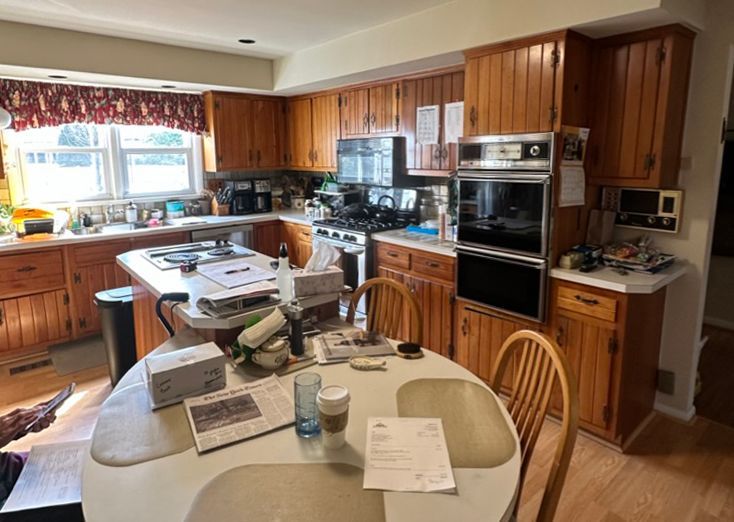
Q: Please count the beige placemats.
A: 3